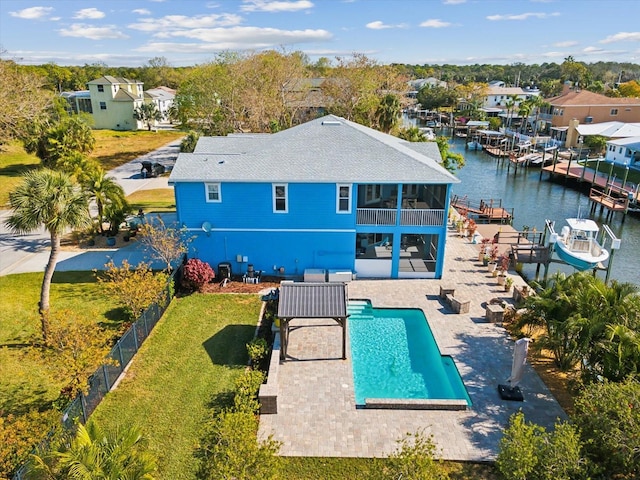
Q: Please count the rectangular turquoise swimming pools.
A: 1